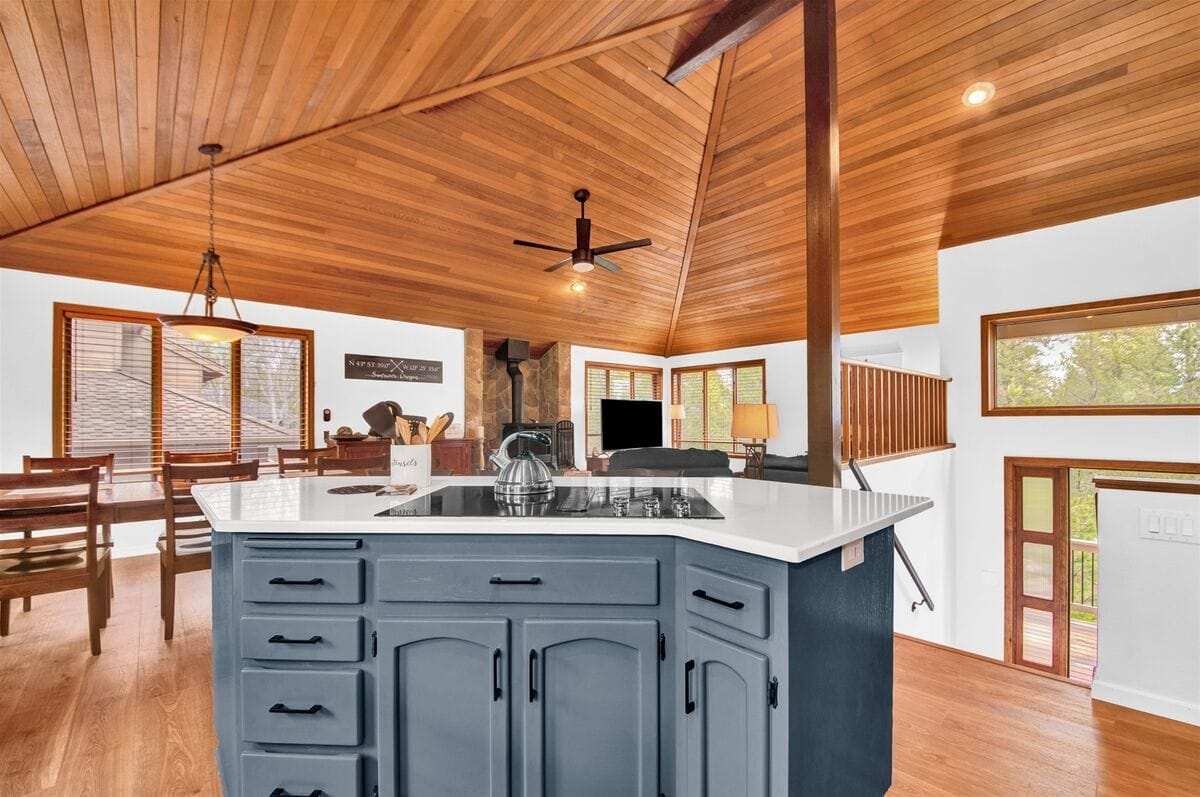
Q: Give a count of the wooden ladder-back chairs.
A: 6